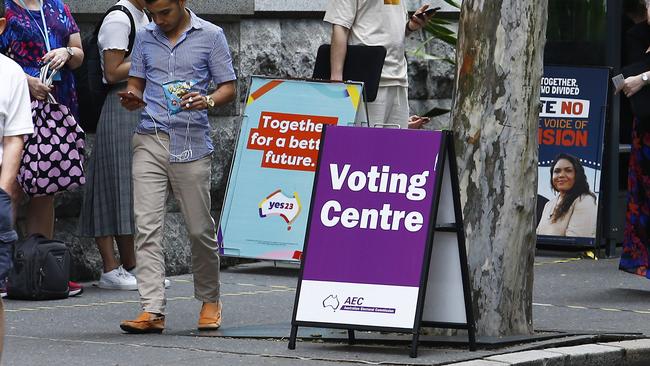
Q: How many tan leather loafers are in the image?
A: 2